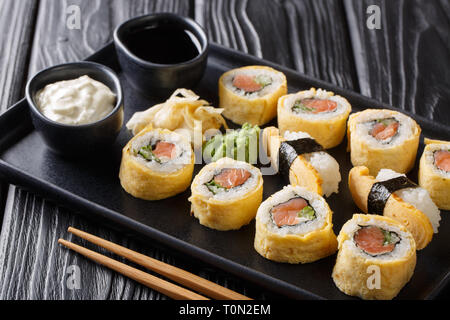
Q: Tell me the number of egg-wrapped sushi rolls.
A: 8